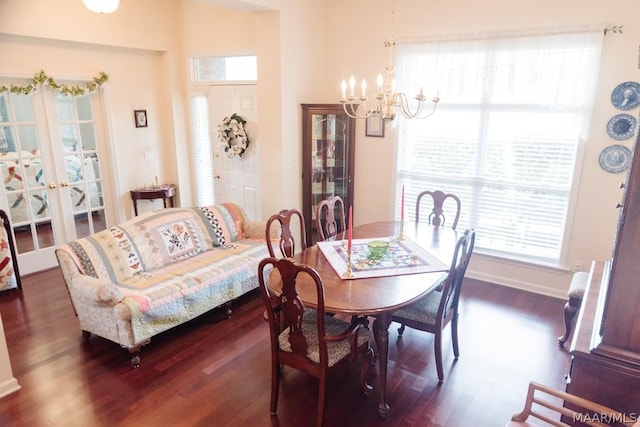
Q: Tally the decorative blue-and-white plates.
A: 3